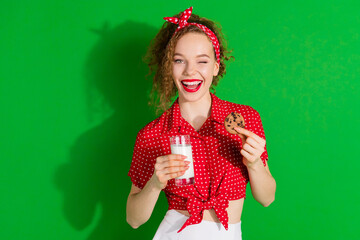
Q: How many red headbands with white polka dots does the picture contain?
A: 1